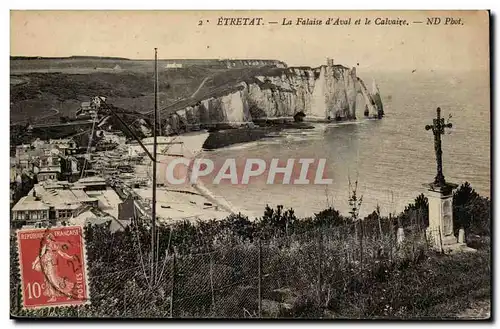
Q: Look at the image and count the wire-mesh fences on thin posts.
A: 1